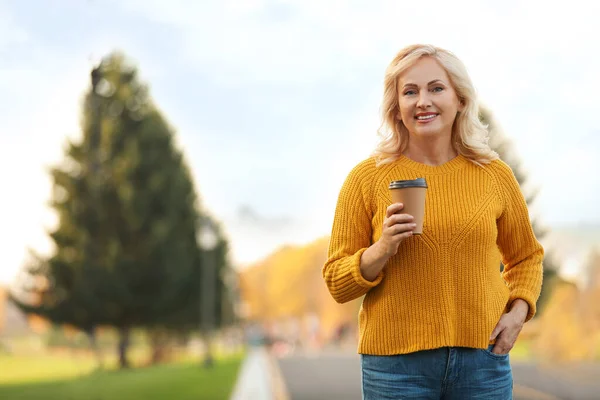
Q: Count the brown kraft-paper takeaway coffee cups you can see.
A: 1